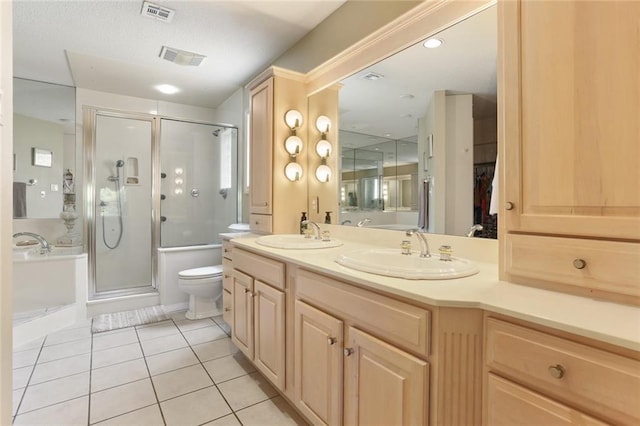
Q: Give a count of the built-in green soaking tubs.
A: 0